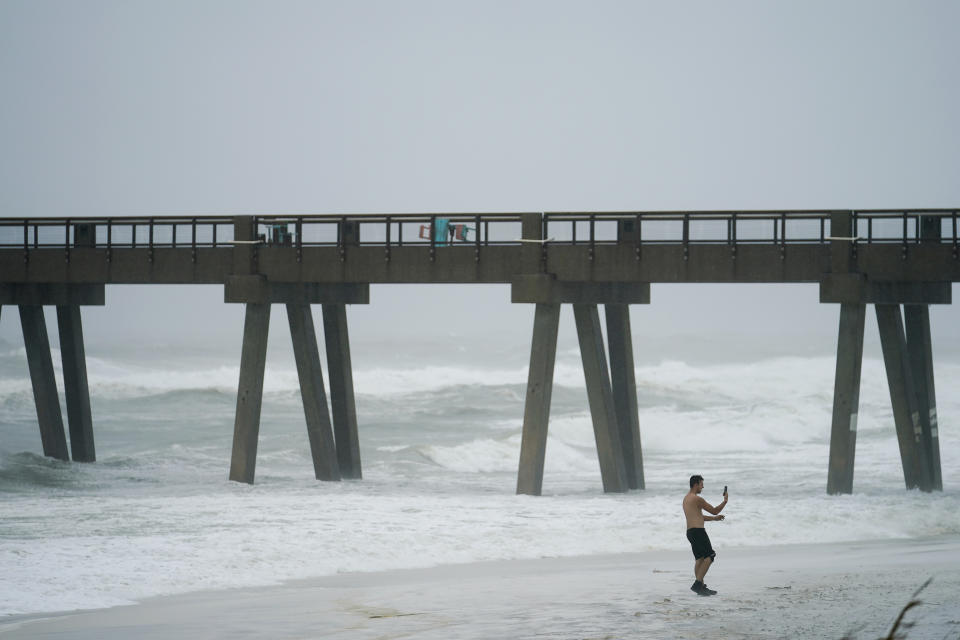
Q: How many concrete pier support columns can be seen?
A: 11